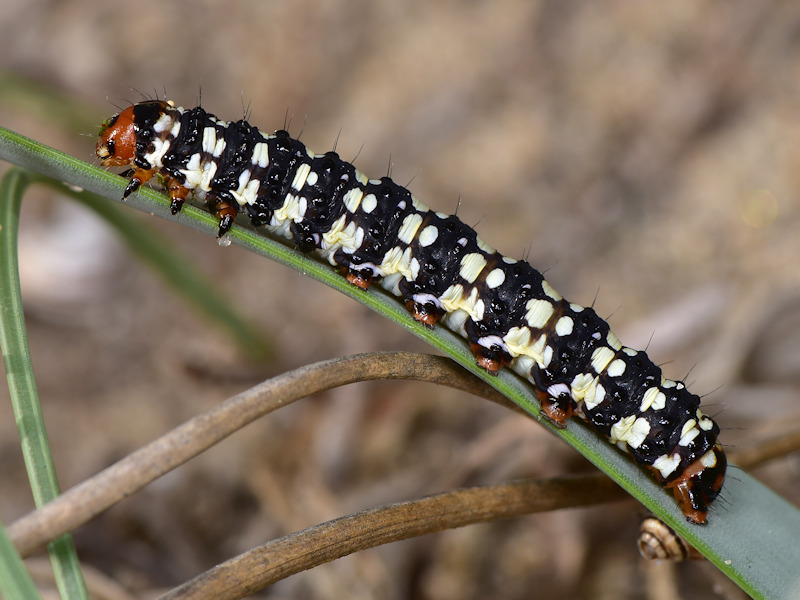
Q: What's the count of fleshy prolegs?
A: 5